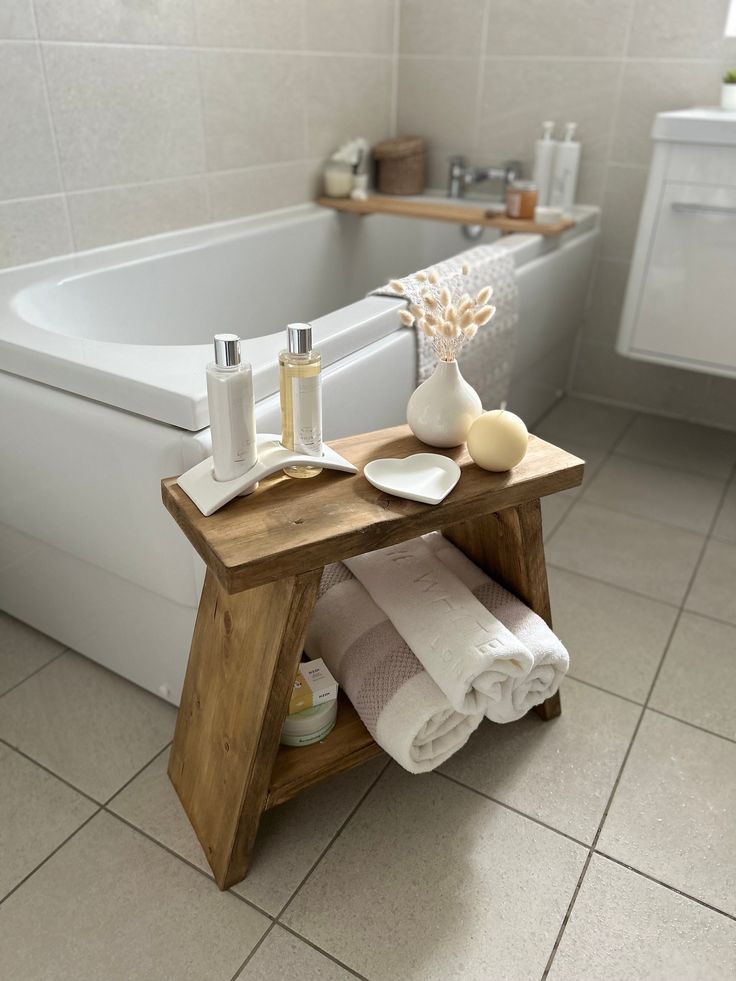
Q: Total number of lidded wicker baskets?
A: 1